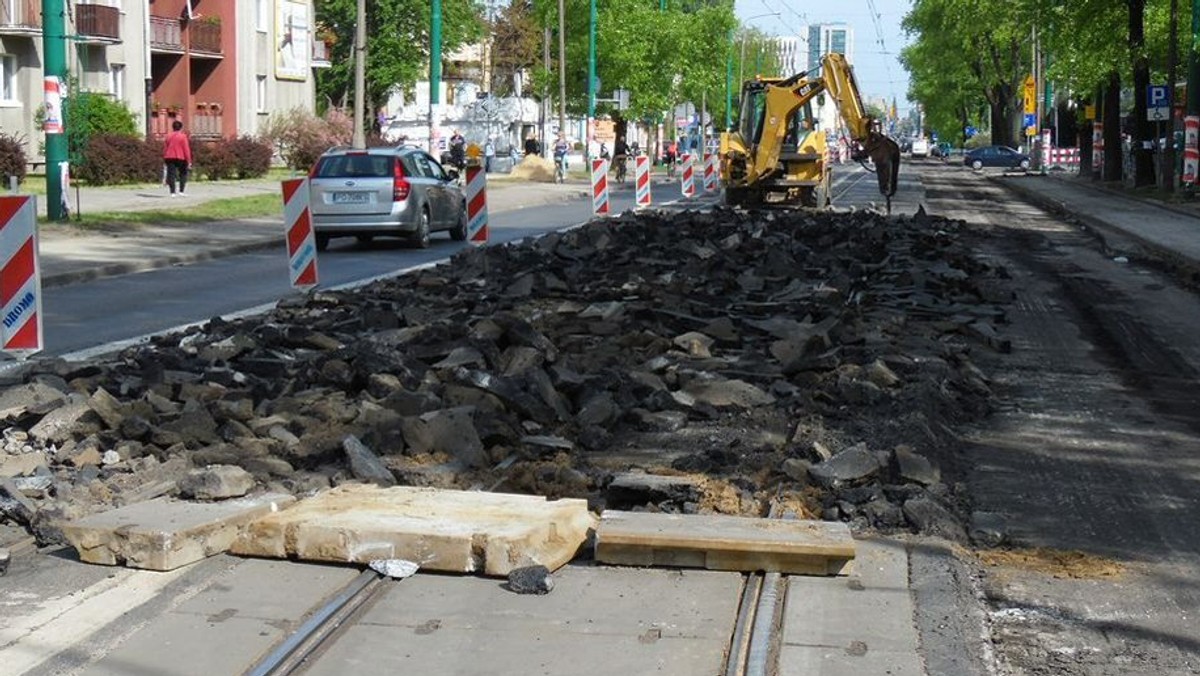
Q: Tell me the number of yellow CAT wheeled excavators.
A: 1